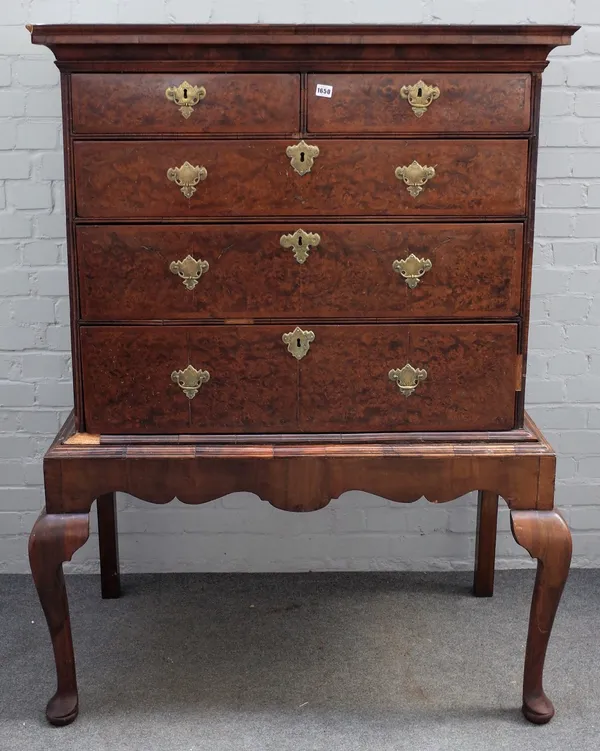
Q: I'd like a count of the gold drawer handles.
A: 8